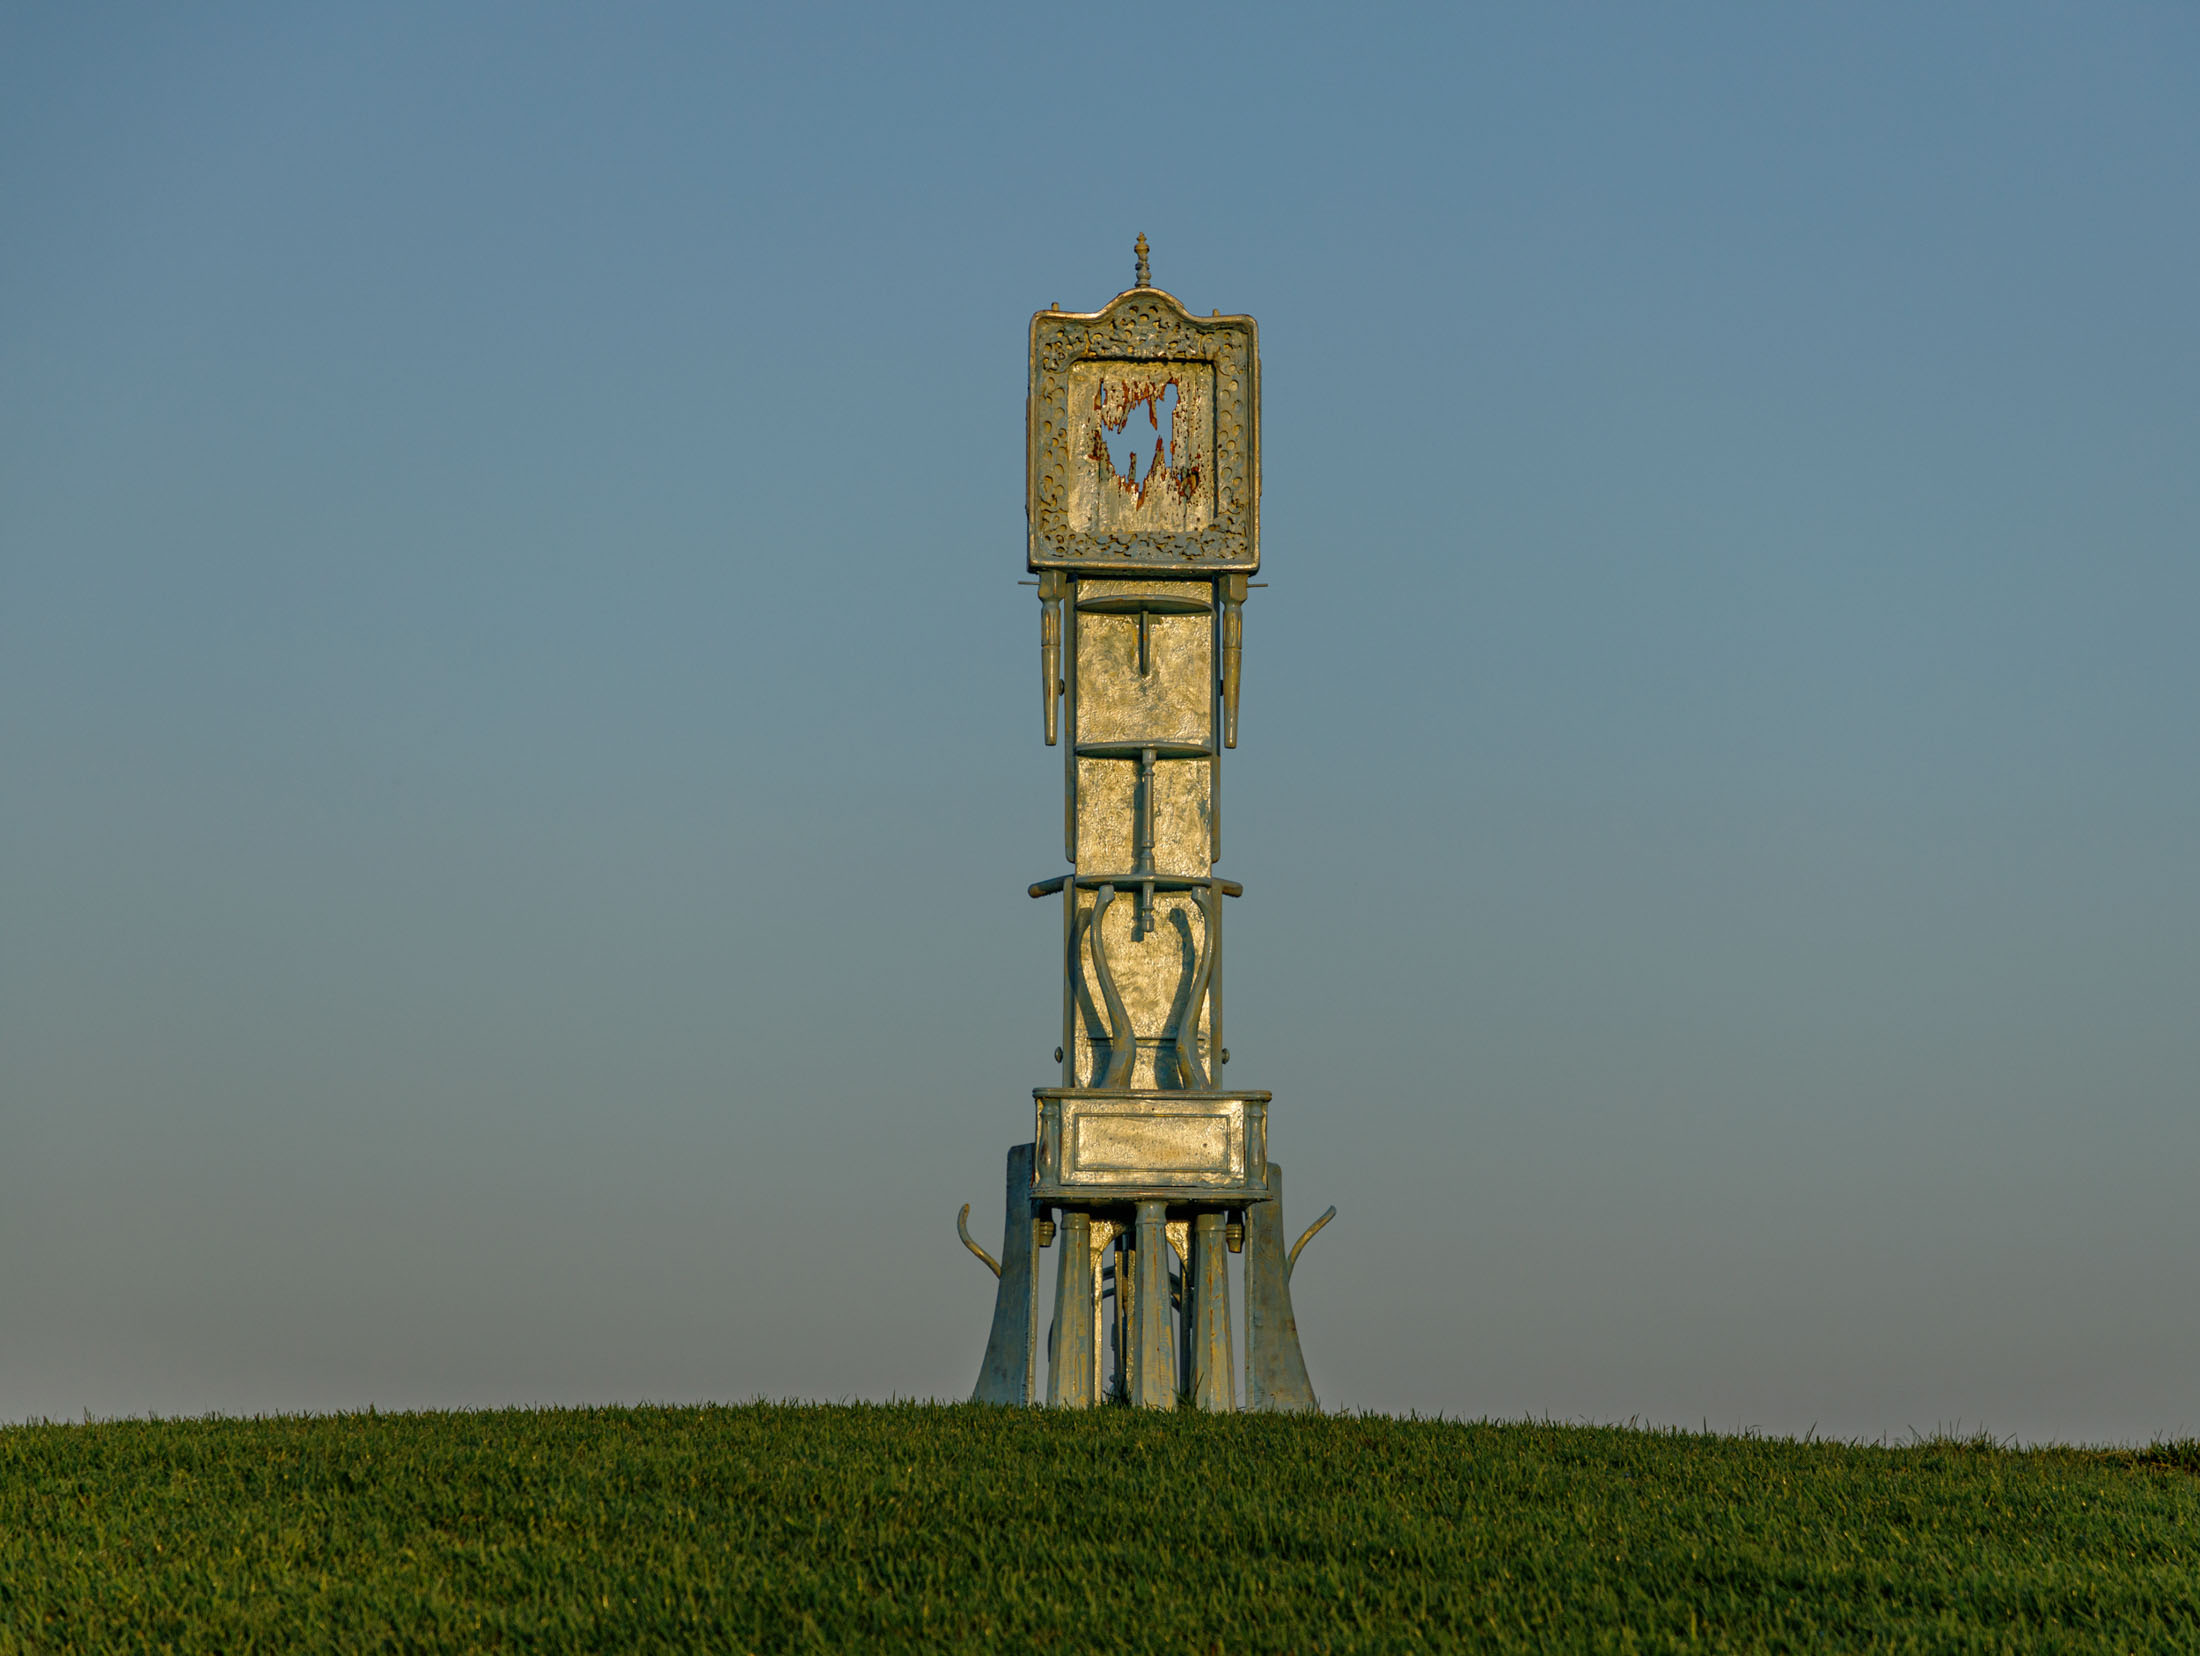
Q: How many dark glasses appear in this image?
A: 0